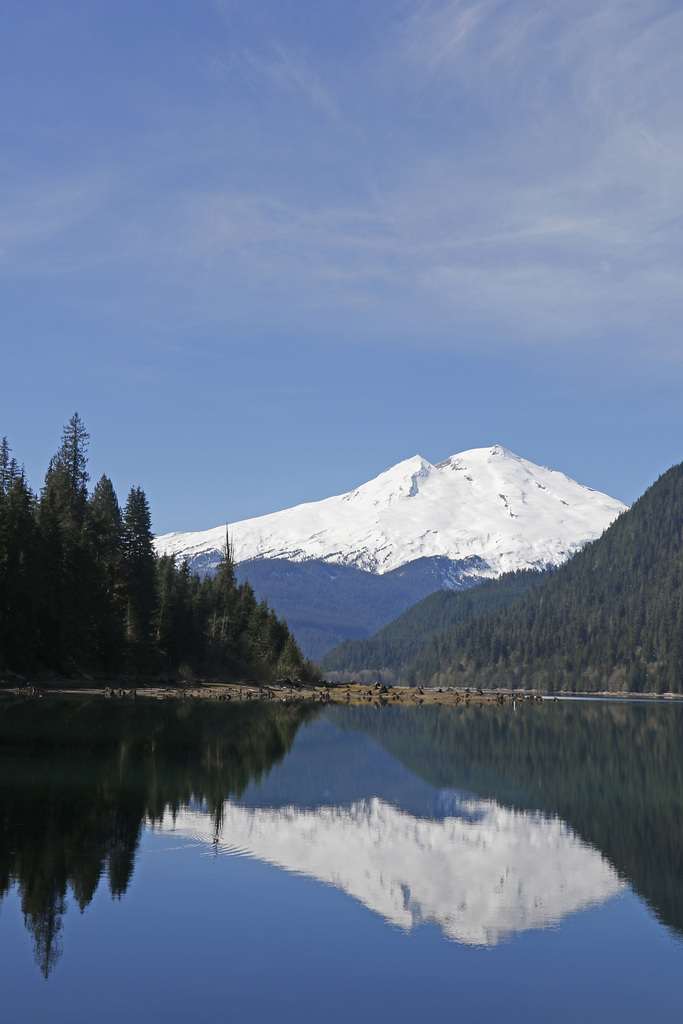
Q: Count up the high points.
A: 2